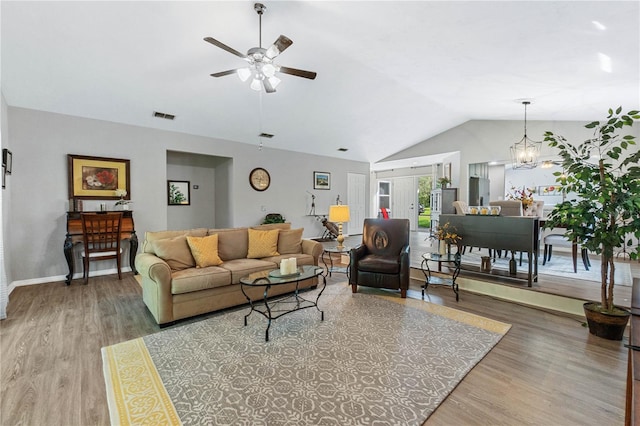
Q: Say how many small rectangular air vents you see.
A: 3